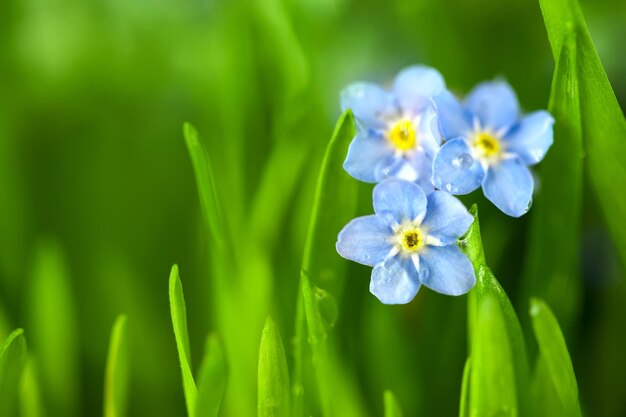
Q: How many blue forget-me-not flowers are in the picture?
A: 3